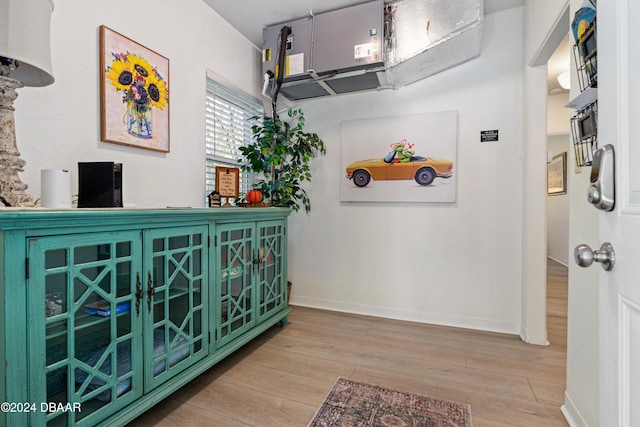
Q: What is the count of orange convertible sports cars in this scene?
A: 1